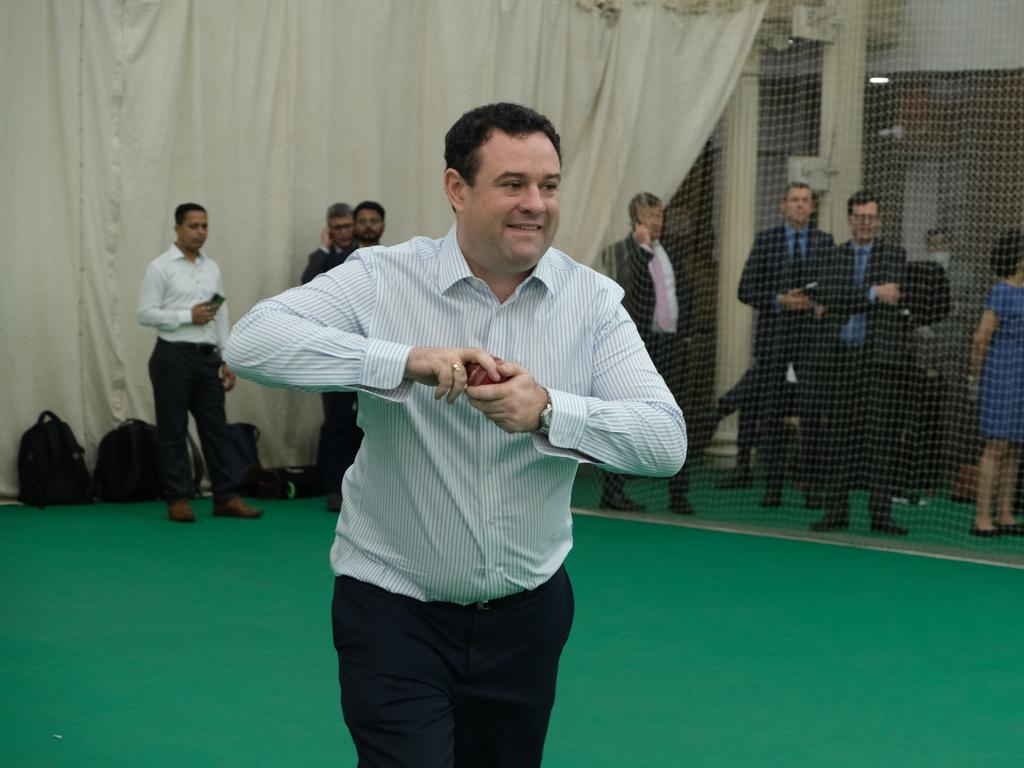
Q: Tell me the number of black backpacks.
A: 2